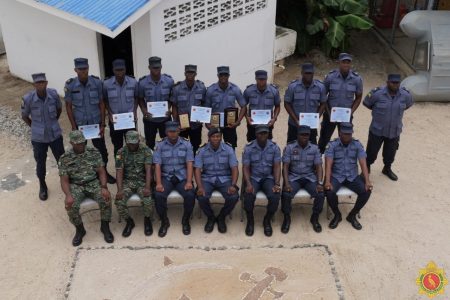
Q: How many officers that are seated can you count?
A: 7